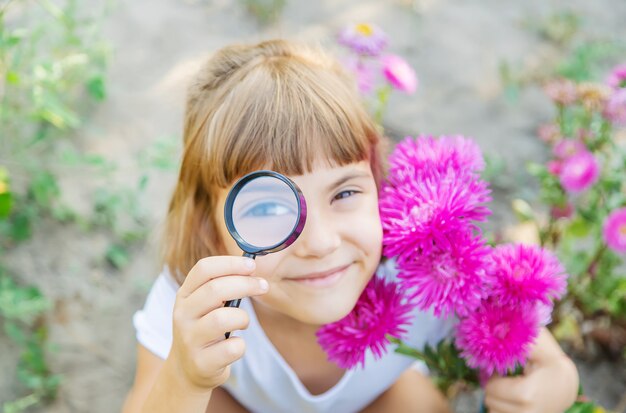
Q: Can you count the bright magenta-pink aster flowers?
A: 6